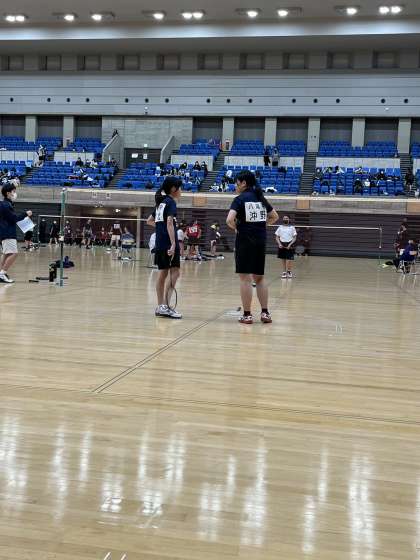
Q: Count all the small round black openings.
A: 15